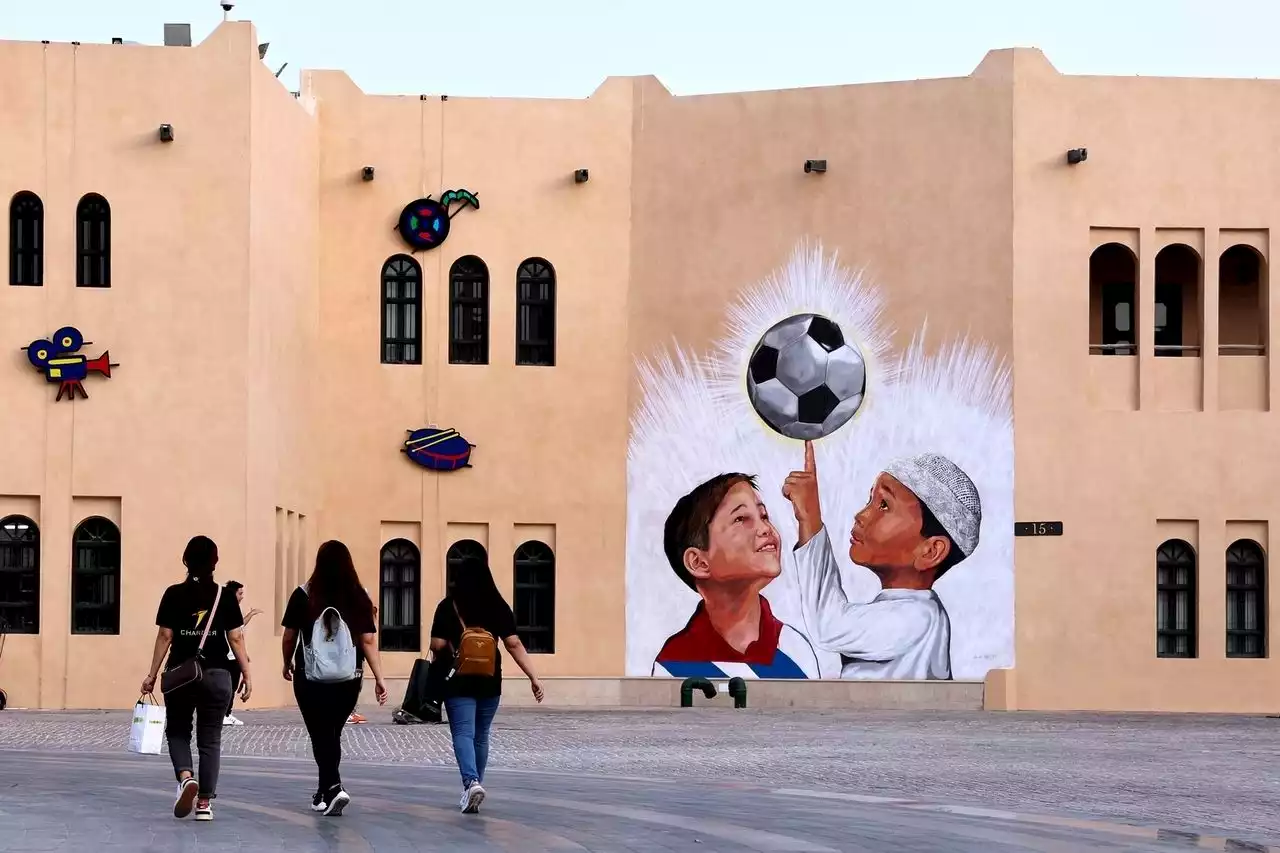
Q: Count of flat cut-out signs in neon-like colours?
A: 3